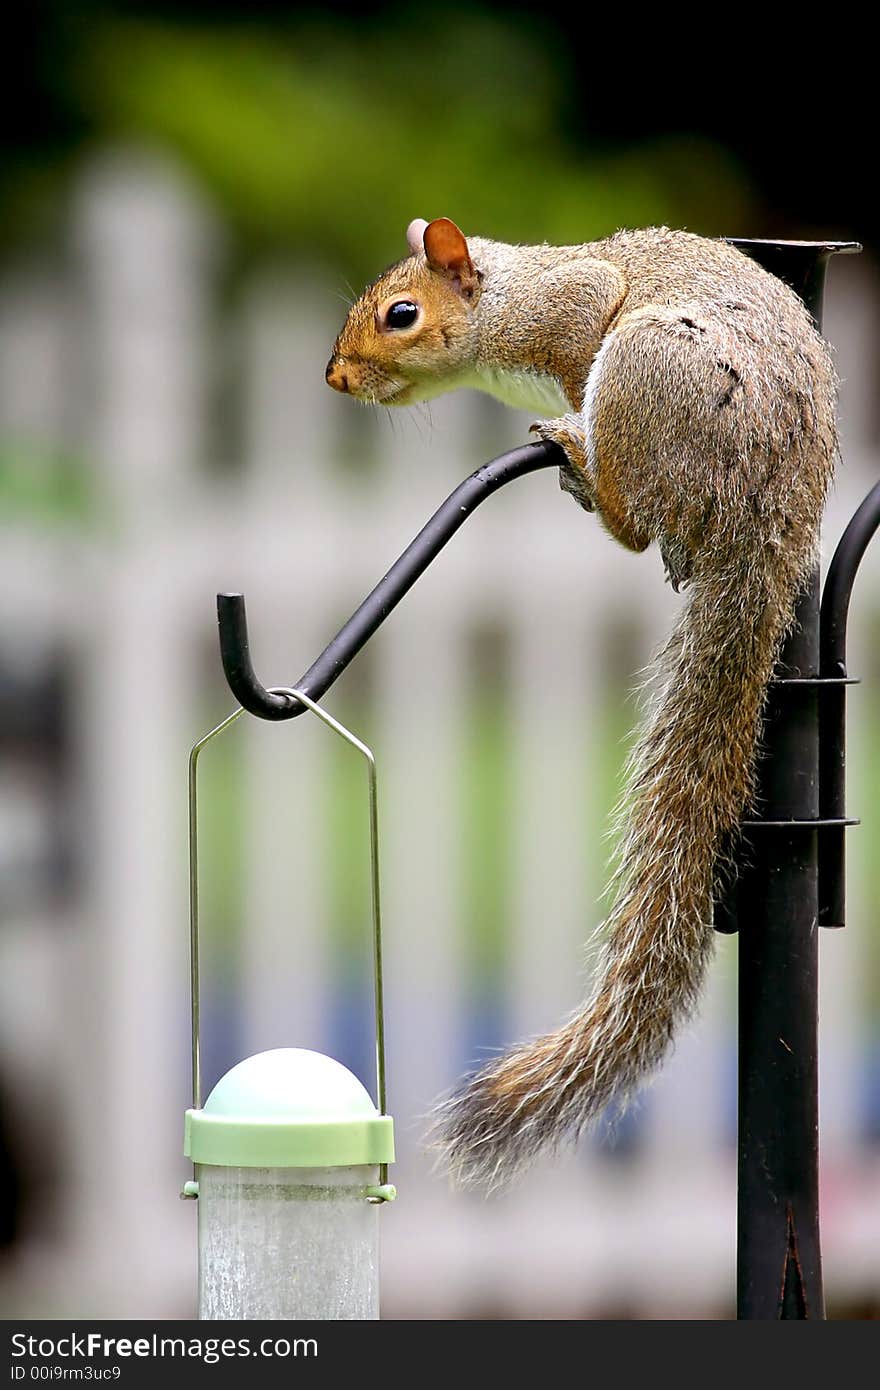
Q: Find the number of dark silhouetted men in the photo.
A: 0